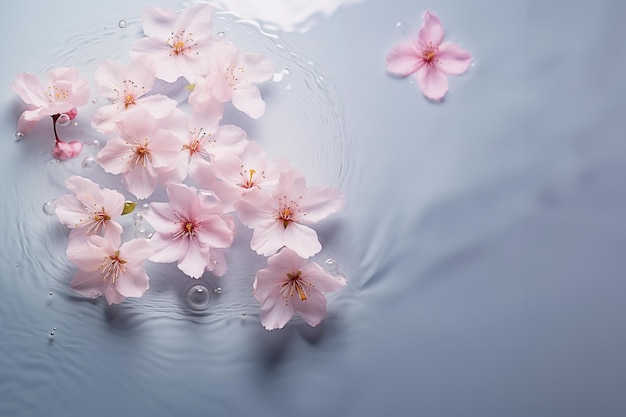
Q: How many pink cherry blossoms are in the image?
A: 13